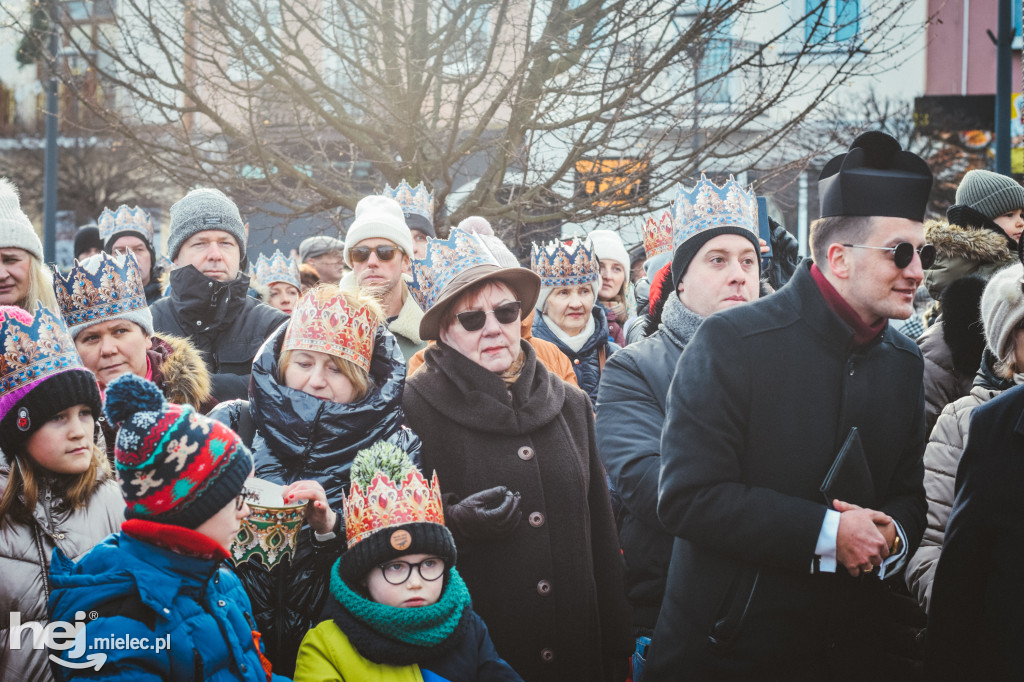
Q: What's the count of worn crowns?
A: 11